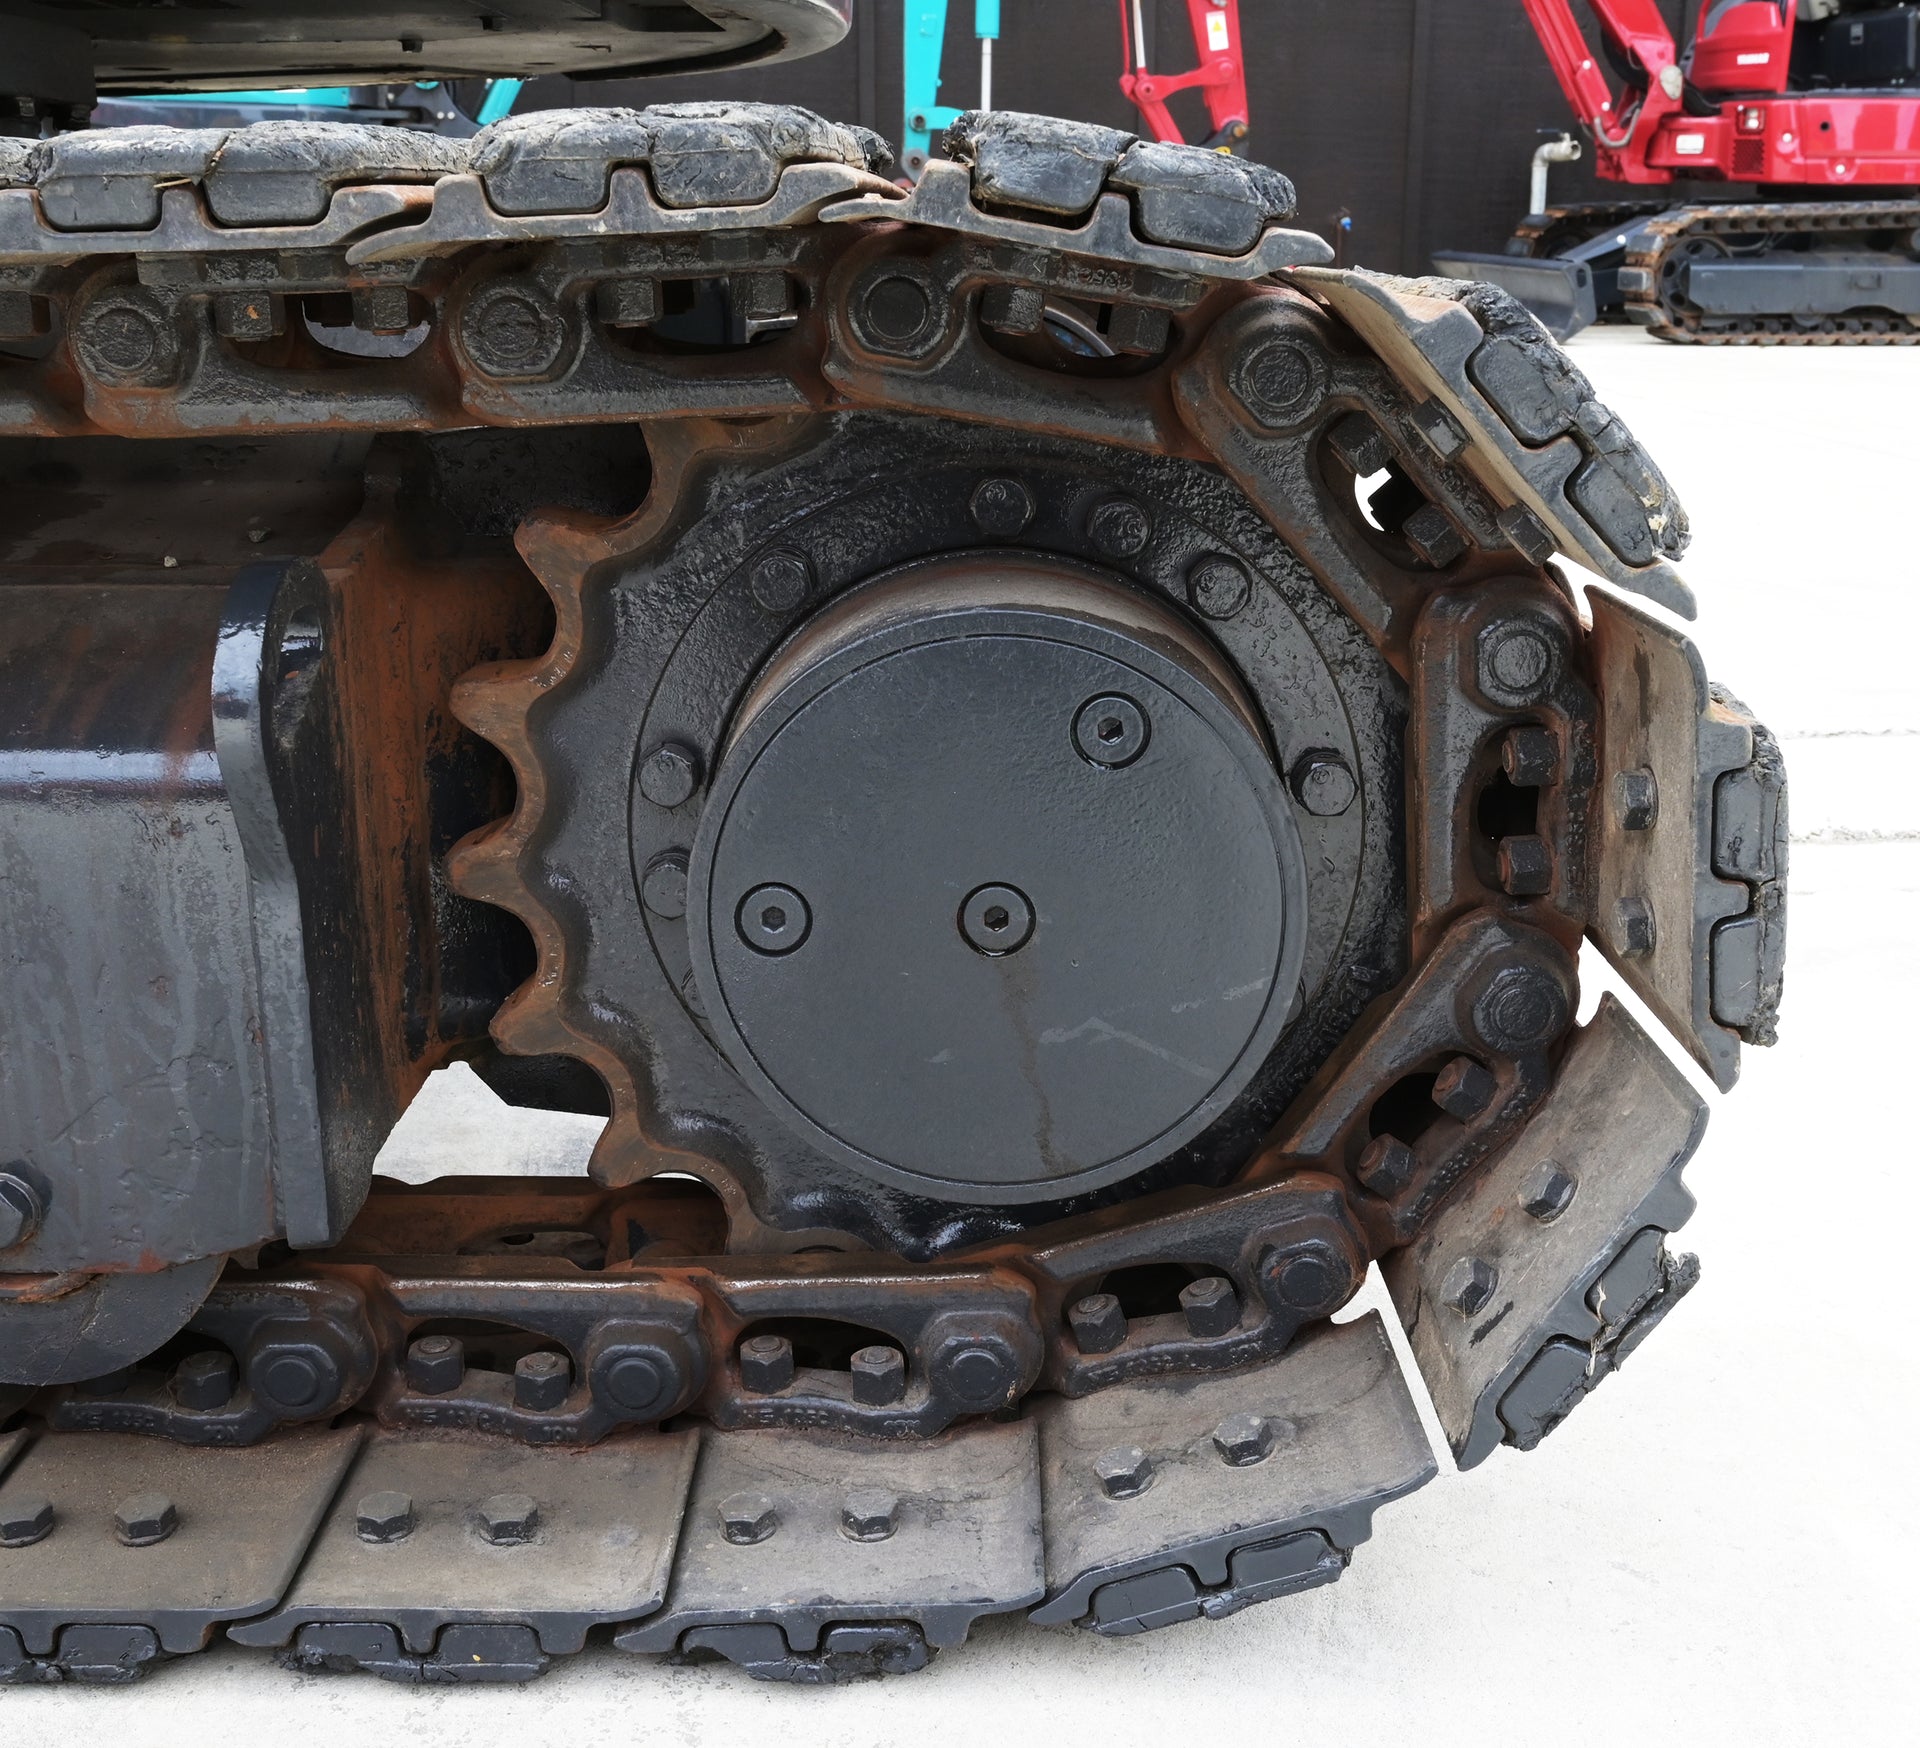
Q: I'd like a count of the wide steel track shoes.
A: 10